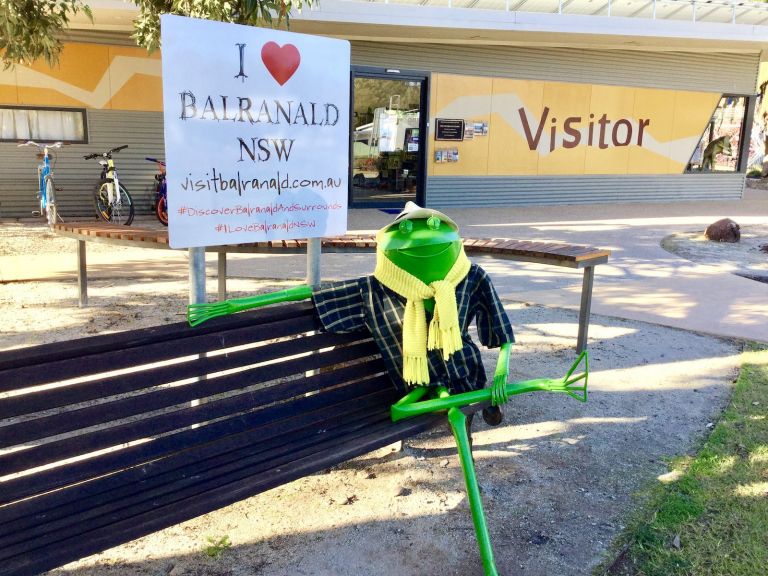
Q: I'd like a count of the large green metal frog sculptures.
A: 1